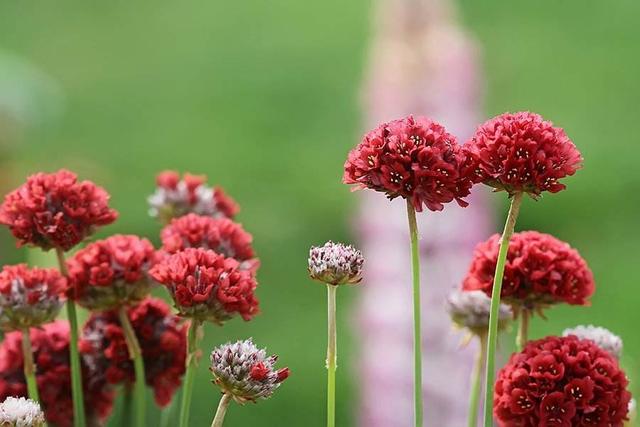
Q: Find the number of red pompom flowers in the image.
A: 12